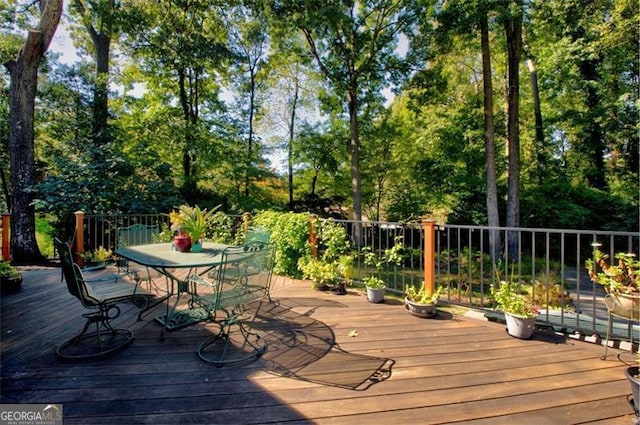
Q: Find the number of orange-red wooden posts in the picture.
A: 5